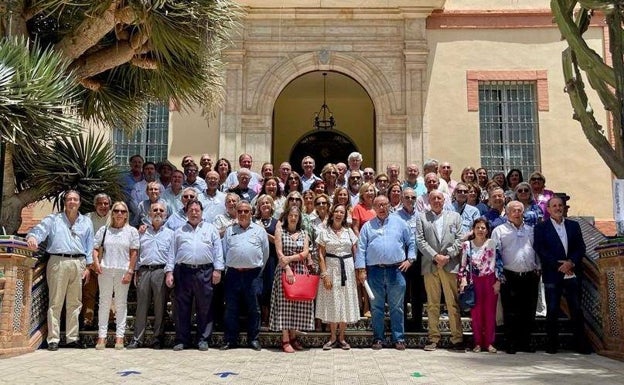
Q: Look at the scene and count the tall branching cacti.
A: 1